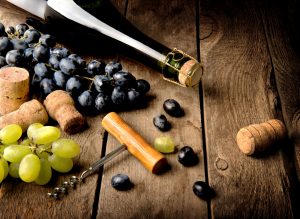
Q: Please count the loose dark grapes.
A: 5